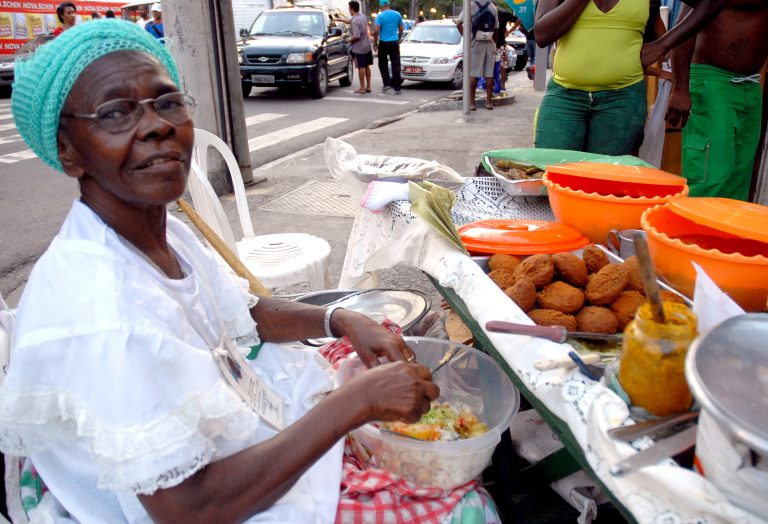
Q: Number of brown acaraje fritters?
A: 13